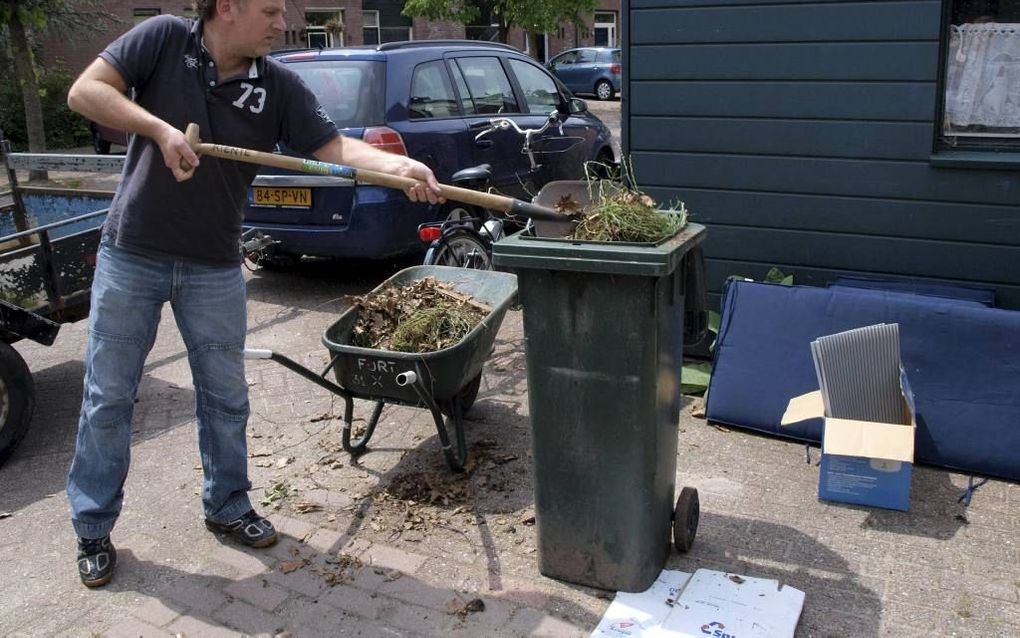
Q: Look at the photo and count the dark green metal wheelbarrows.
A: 1